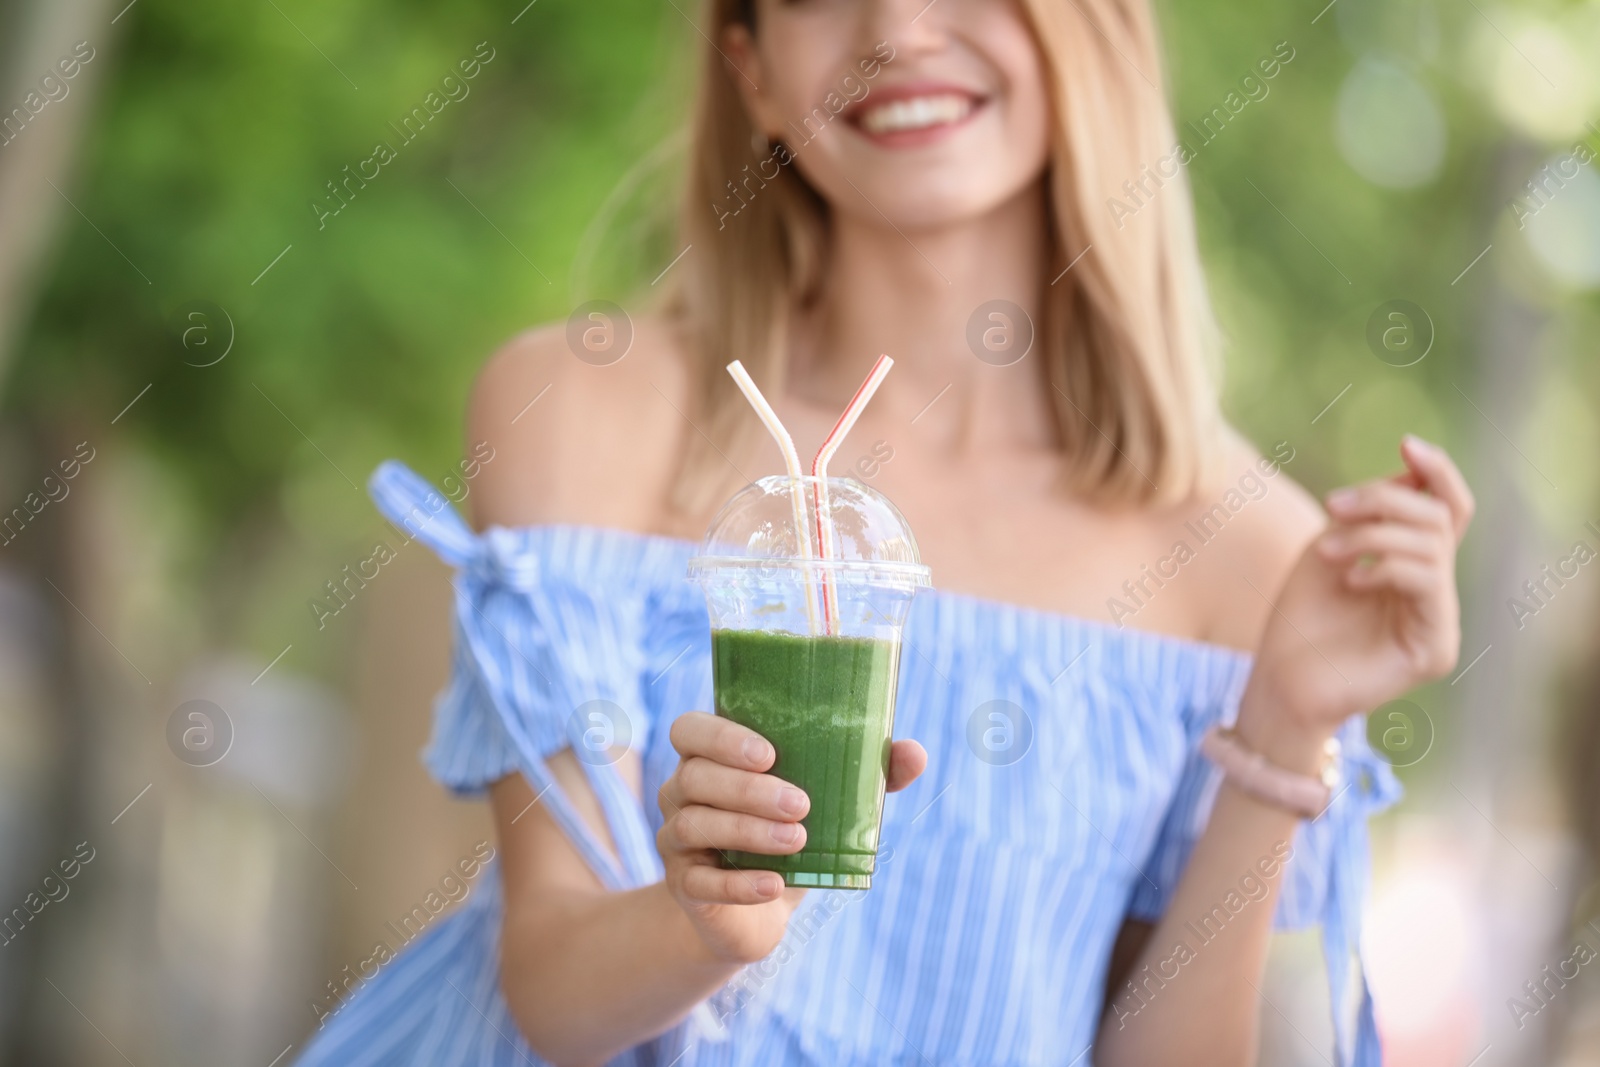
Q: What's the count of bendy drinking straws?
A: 2